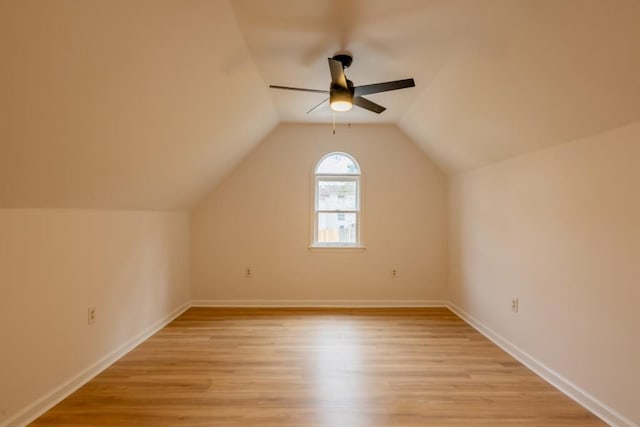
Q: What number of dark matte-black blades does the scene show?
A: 5